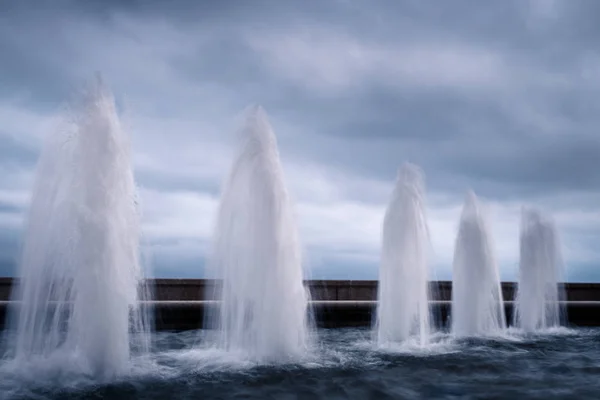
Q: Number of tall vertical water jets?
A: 5